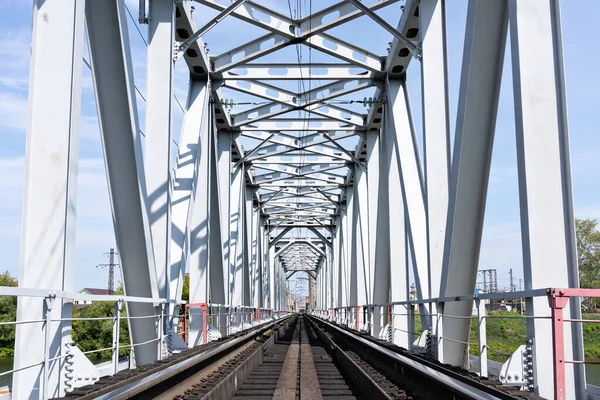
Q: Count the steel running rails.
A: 2